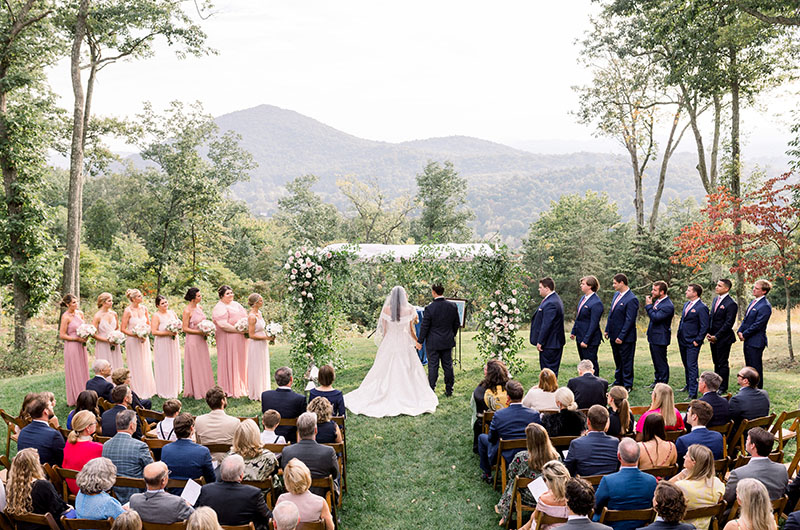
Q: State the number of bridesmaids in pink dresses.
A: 7